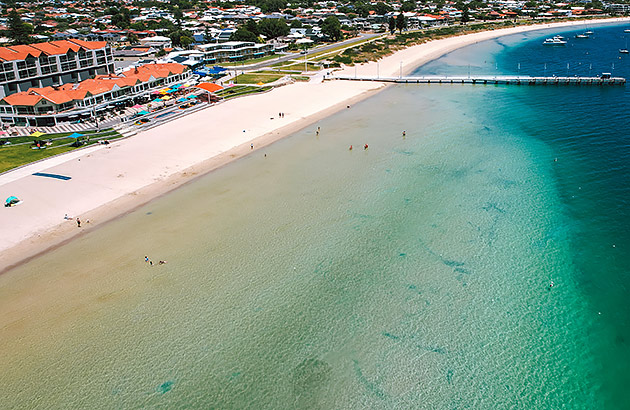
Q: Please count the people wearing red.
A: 2